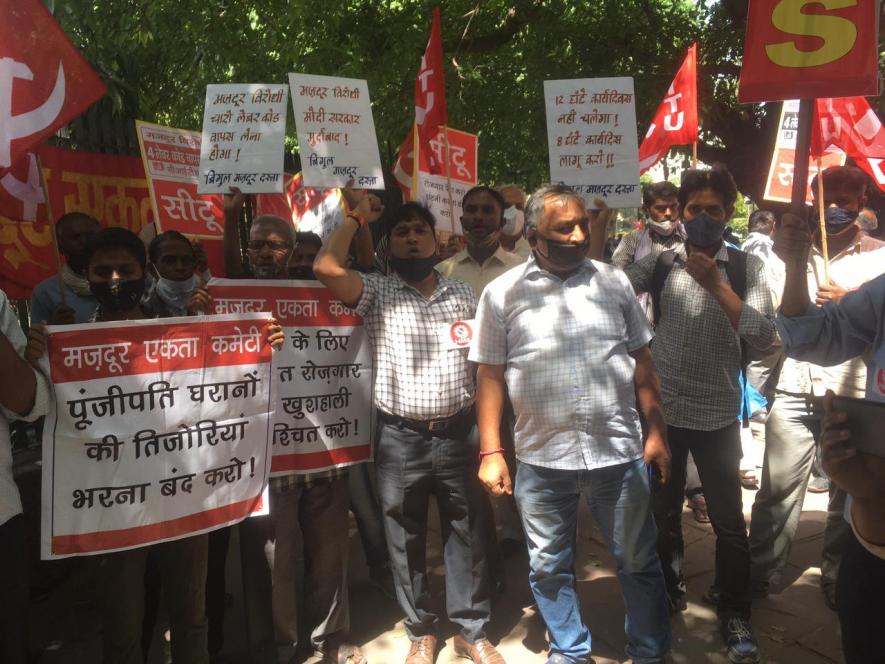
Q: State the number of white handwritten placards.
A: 3